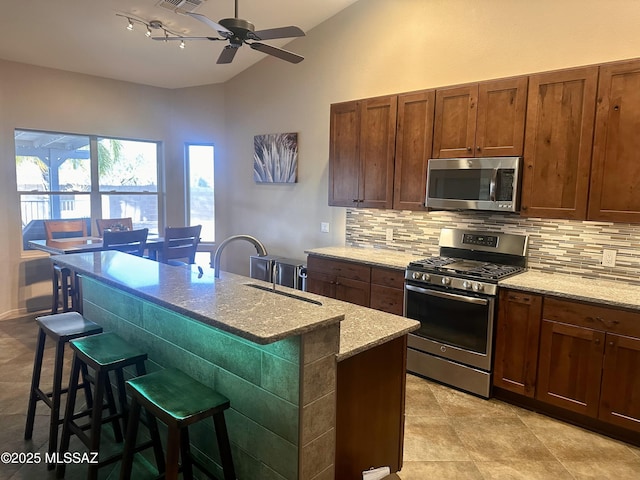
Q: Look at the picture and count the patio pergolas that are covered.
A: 1